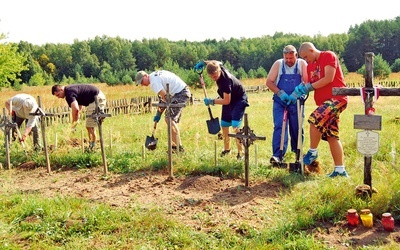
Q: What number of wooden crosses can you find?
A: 6